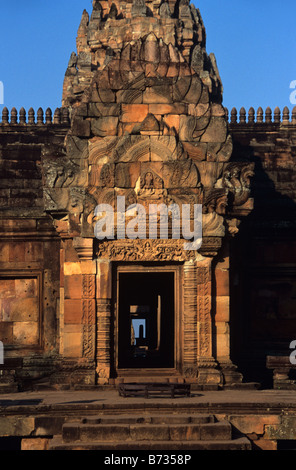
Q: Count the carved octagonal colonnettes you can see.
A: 2